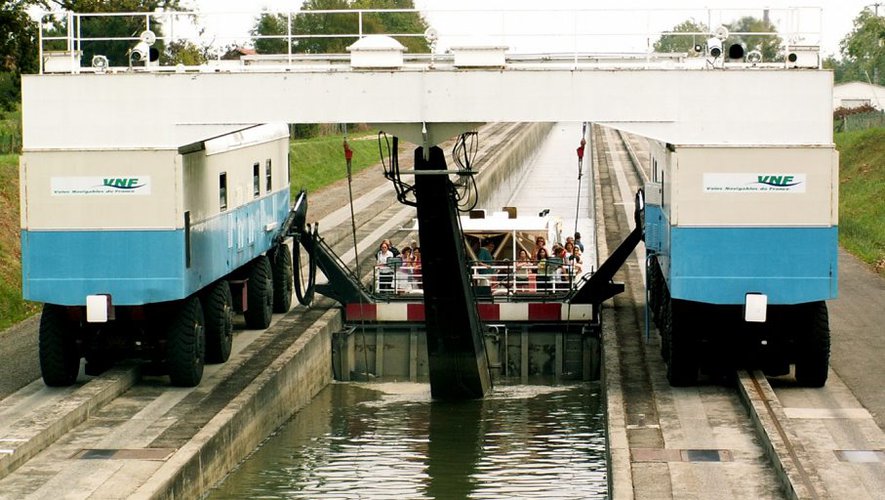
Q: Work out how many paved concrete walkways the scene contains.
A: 2